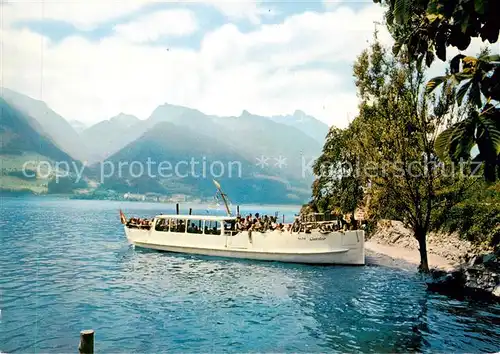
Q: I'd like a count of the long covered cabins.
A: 1